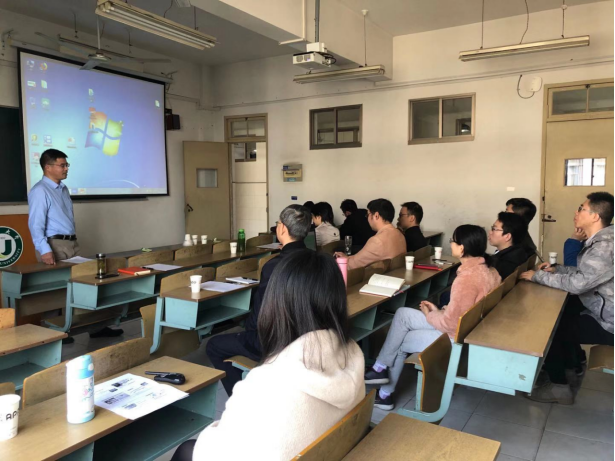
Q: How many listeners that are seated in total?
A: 12